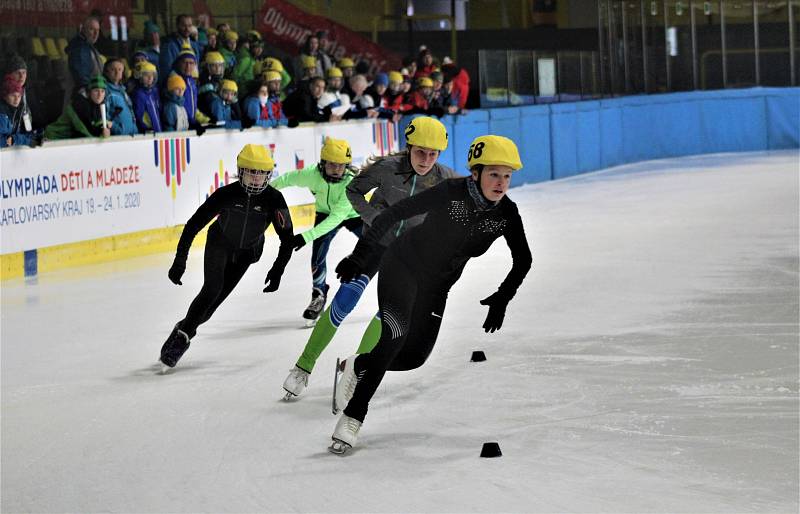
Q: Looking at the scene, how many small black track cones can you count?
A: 2